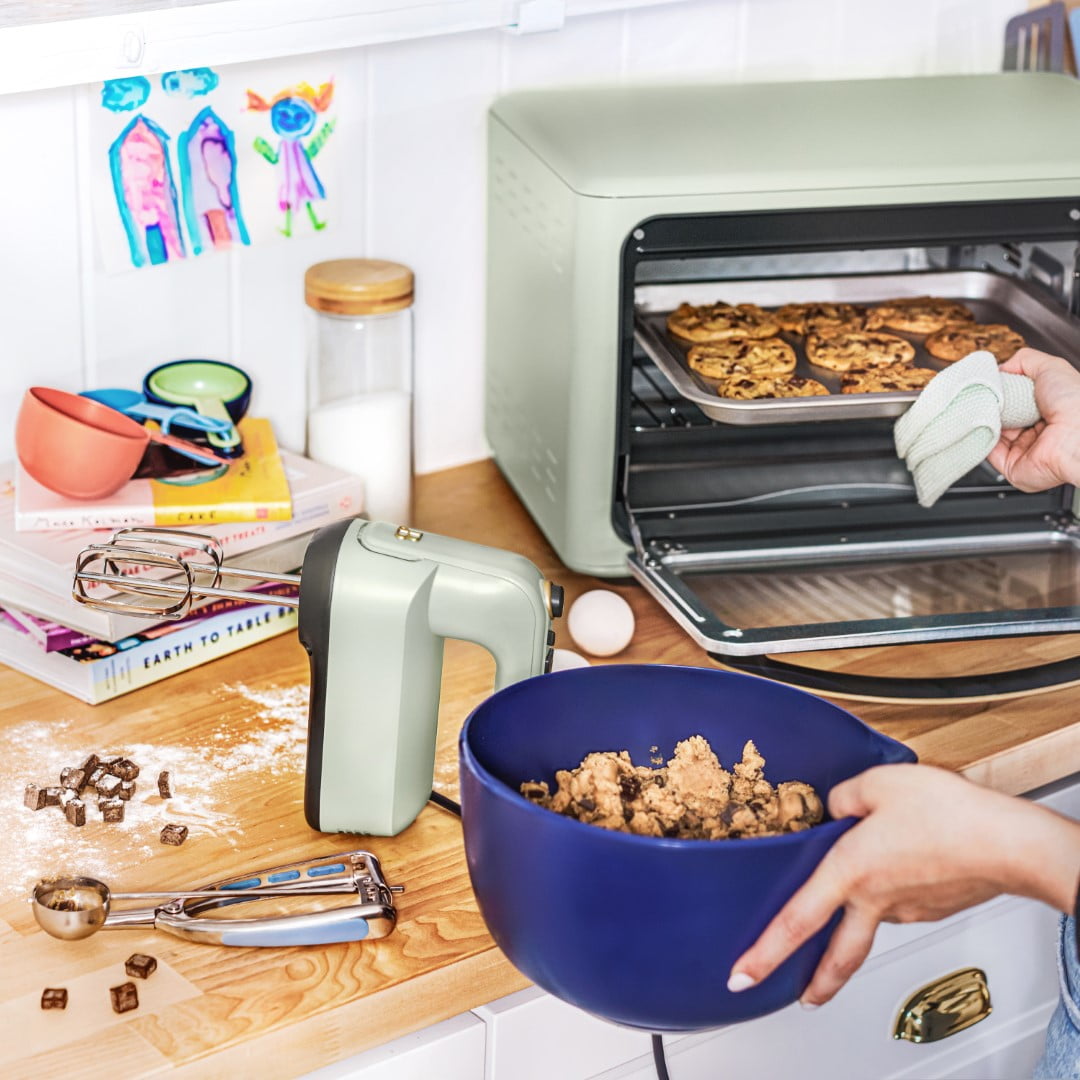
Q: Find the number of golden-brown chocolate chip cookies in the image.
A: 8